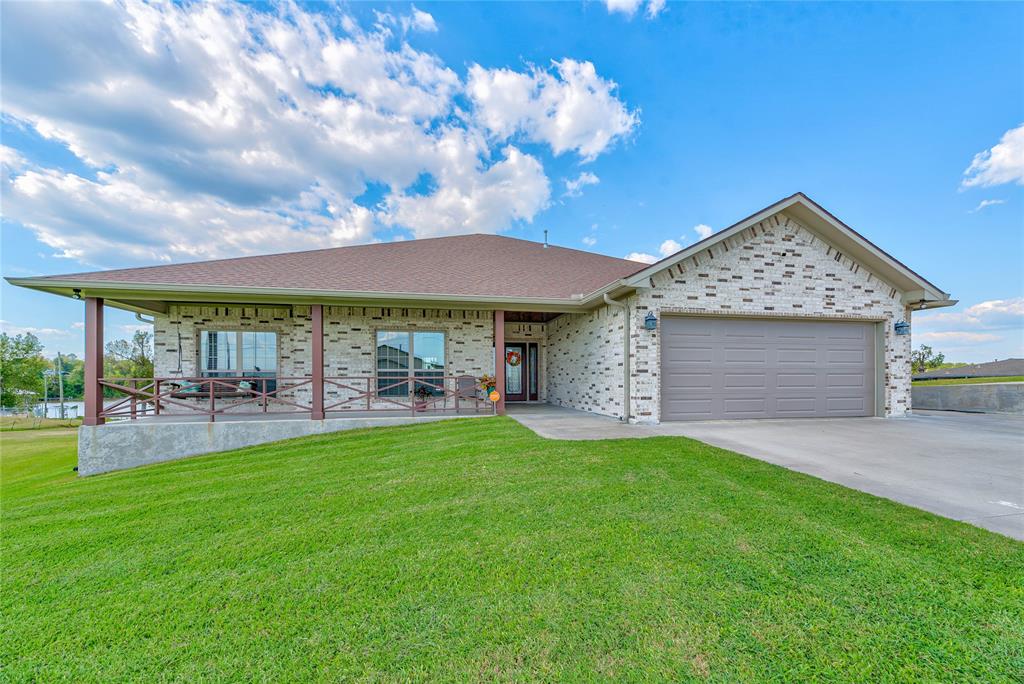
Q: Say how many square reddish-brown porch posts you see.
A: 3